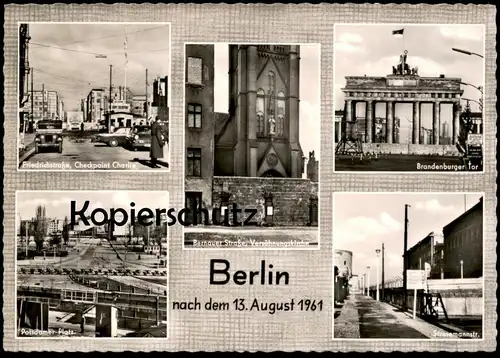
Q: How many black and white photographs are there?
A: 5